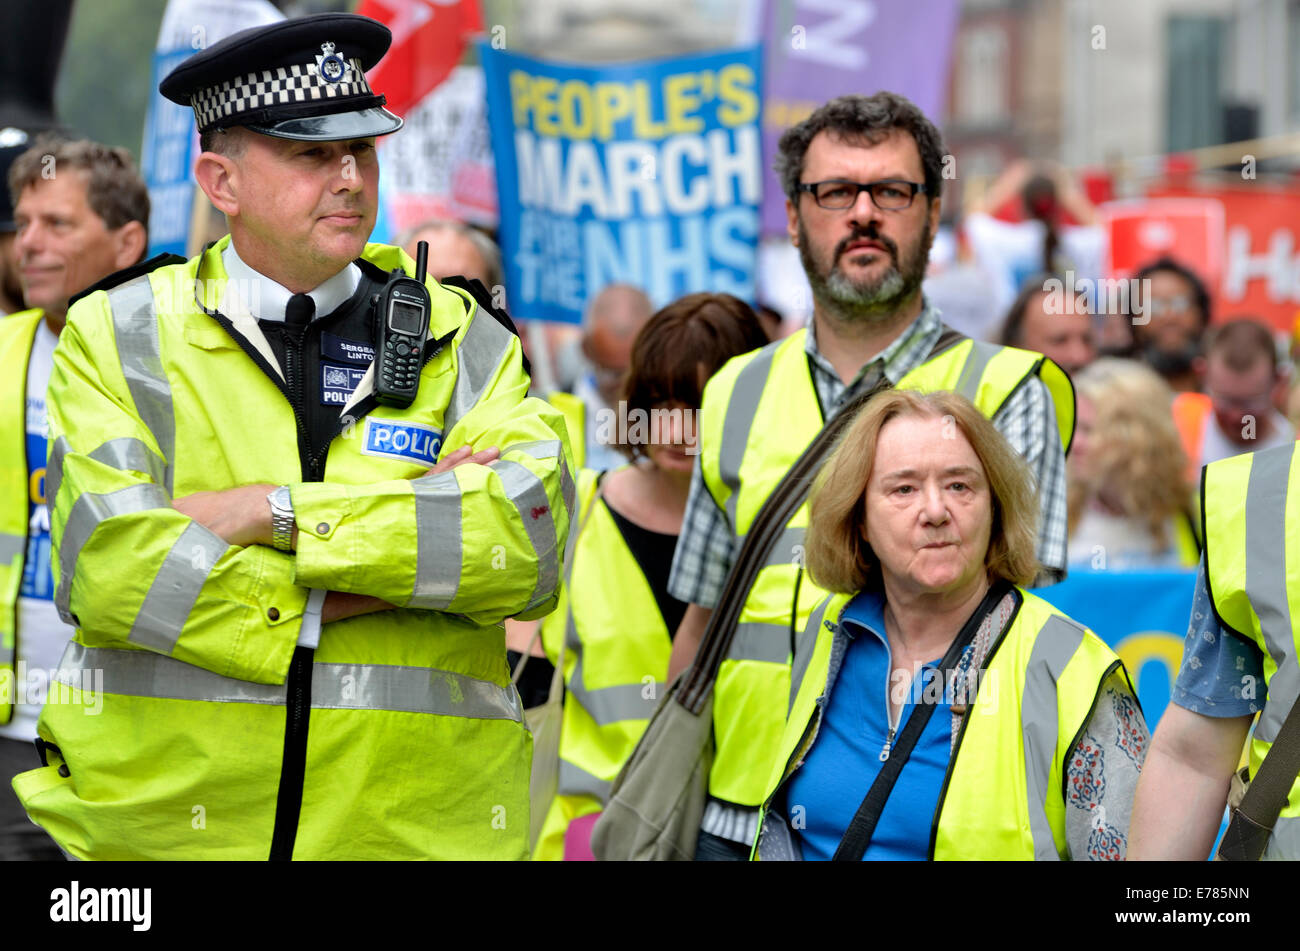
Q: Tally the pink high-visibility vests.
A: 0